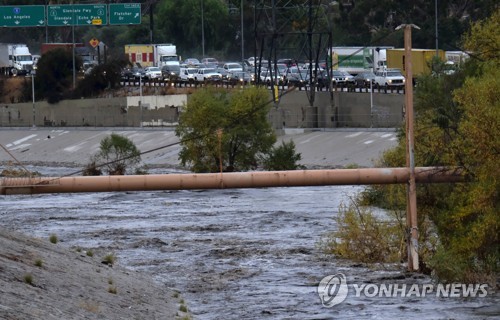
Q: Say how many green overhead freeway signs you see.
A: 3